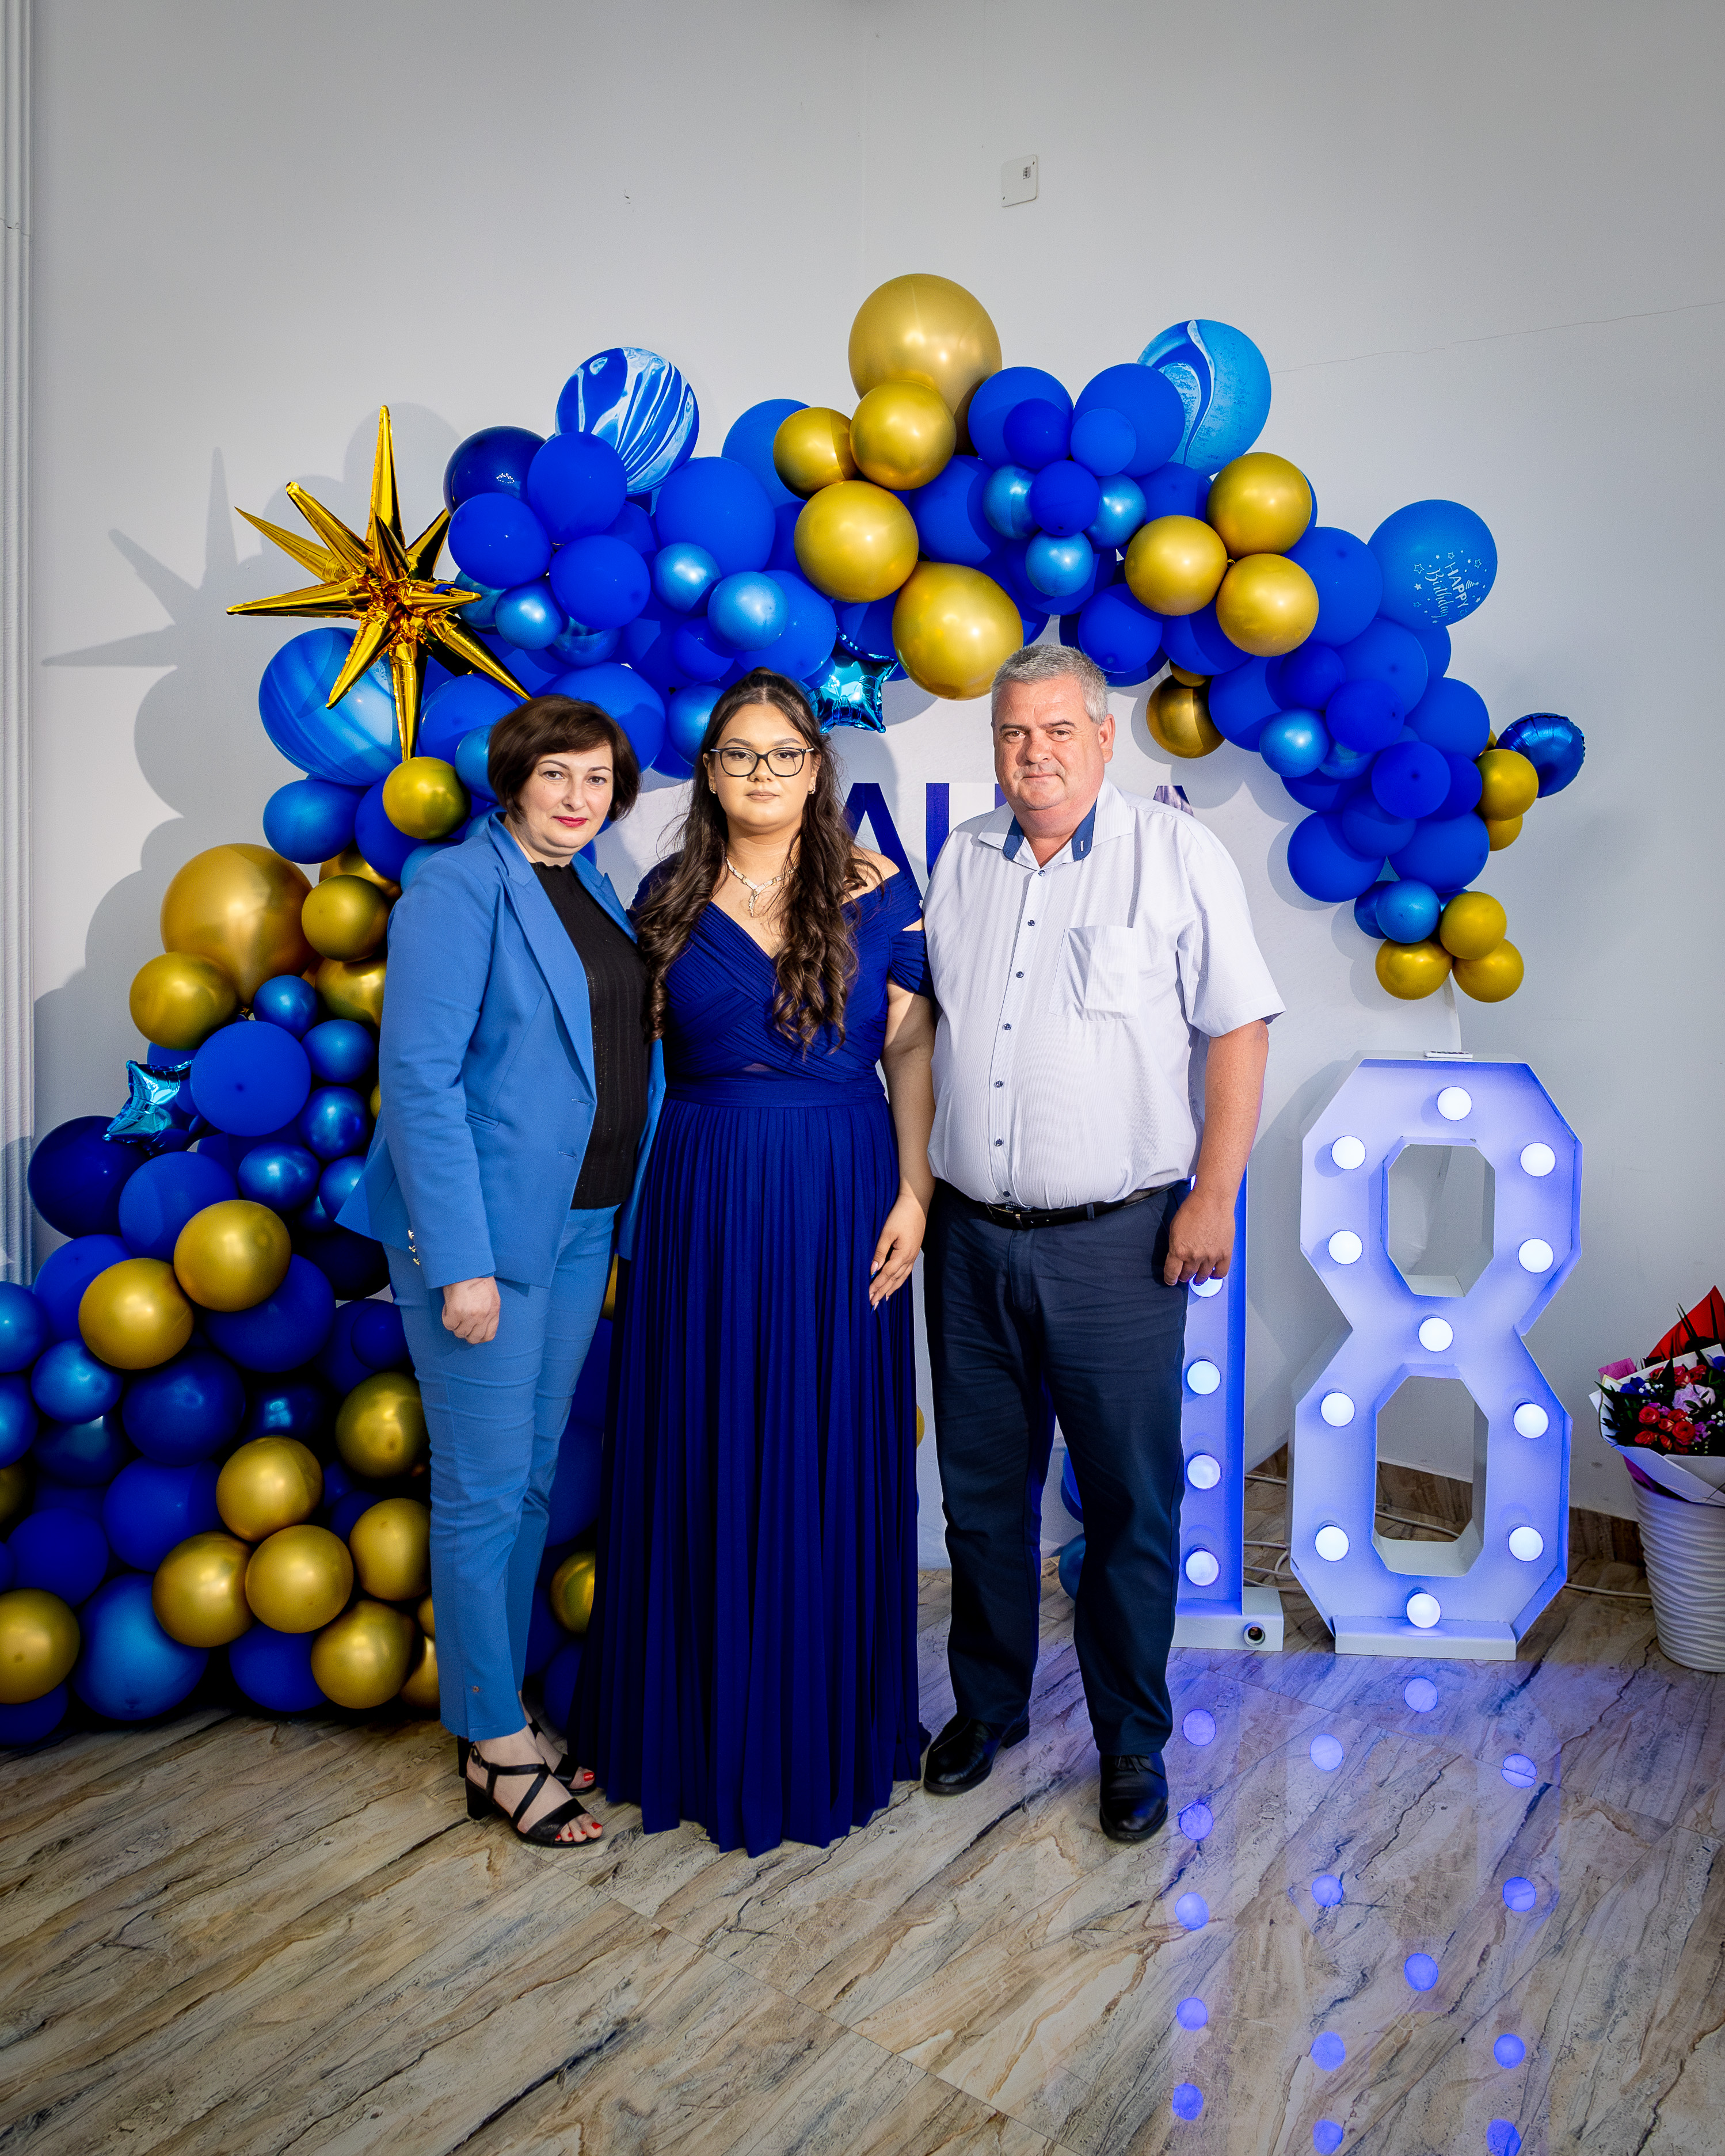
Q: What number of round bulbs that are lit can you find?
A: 15